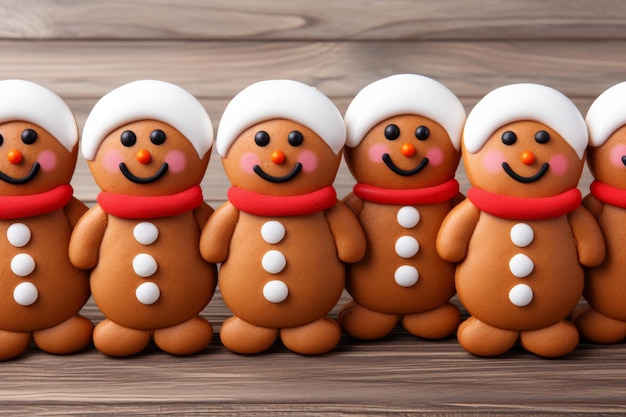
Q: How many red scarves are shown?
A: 6